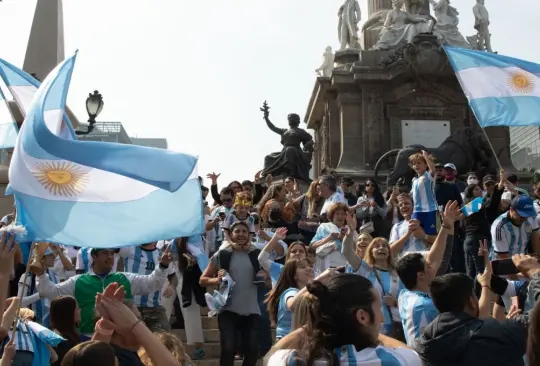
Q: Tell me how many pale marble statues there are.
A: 5